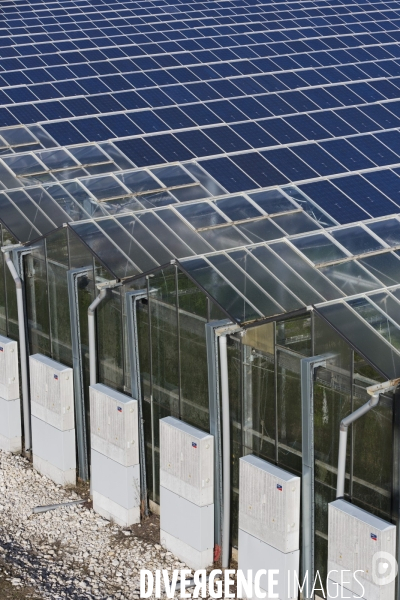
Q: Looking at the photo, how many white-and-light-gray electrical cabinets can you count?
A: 6